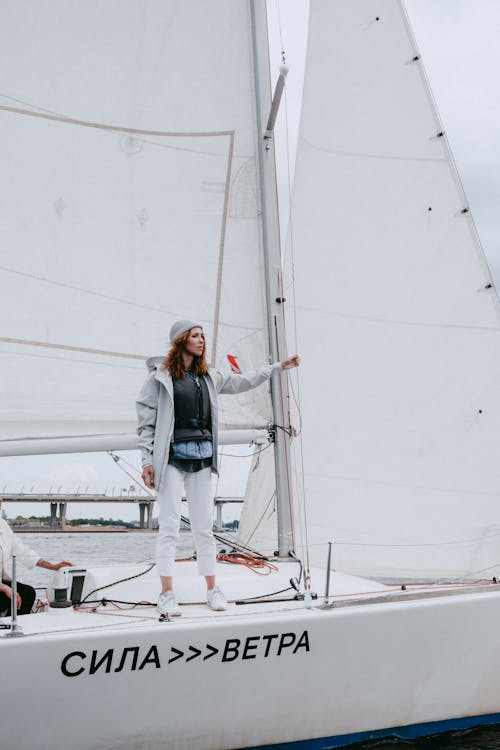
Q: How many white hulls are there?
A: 1